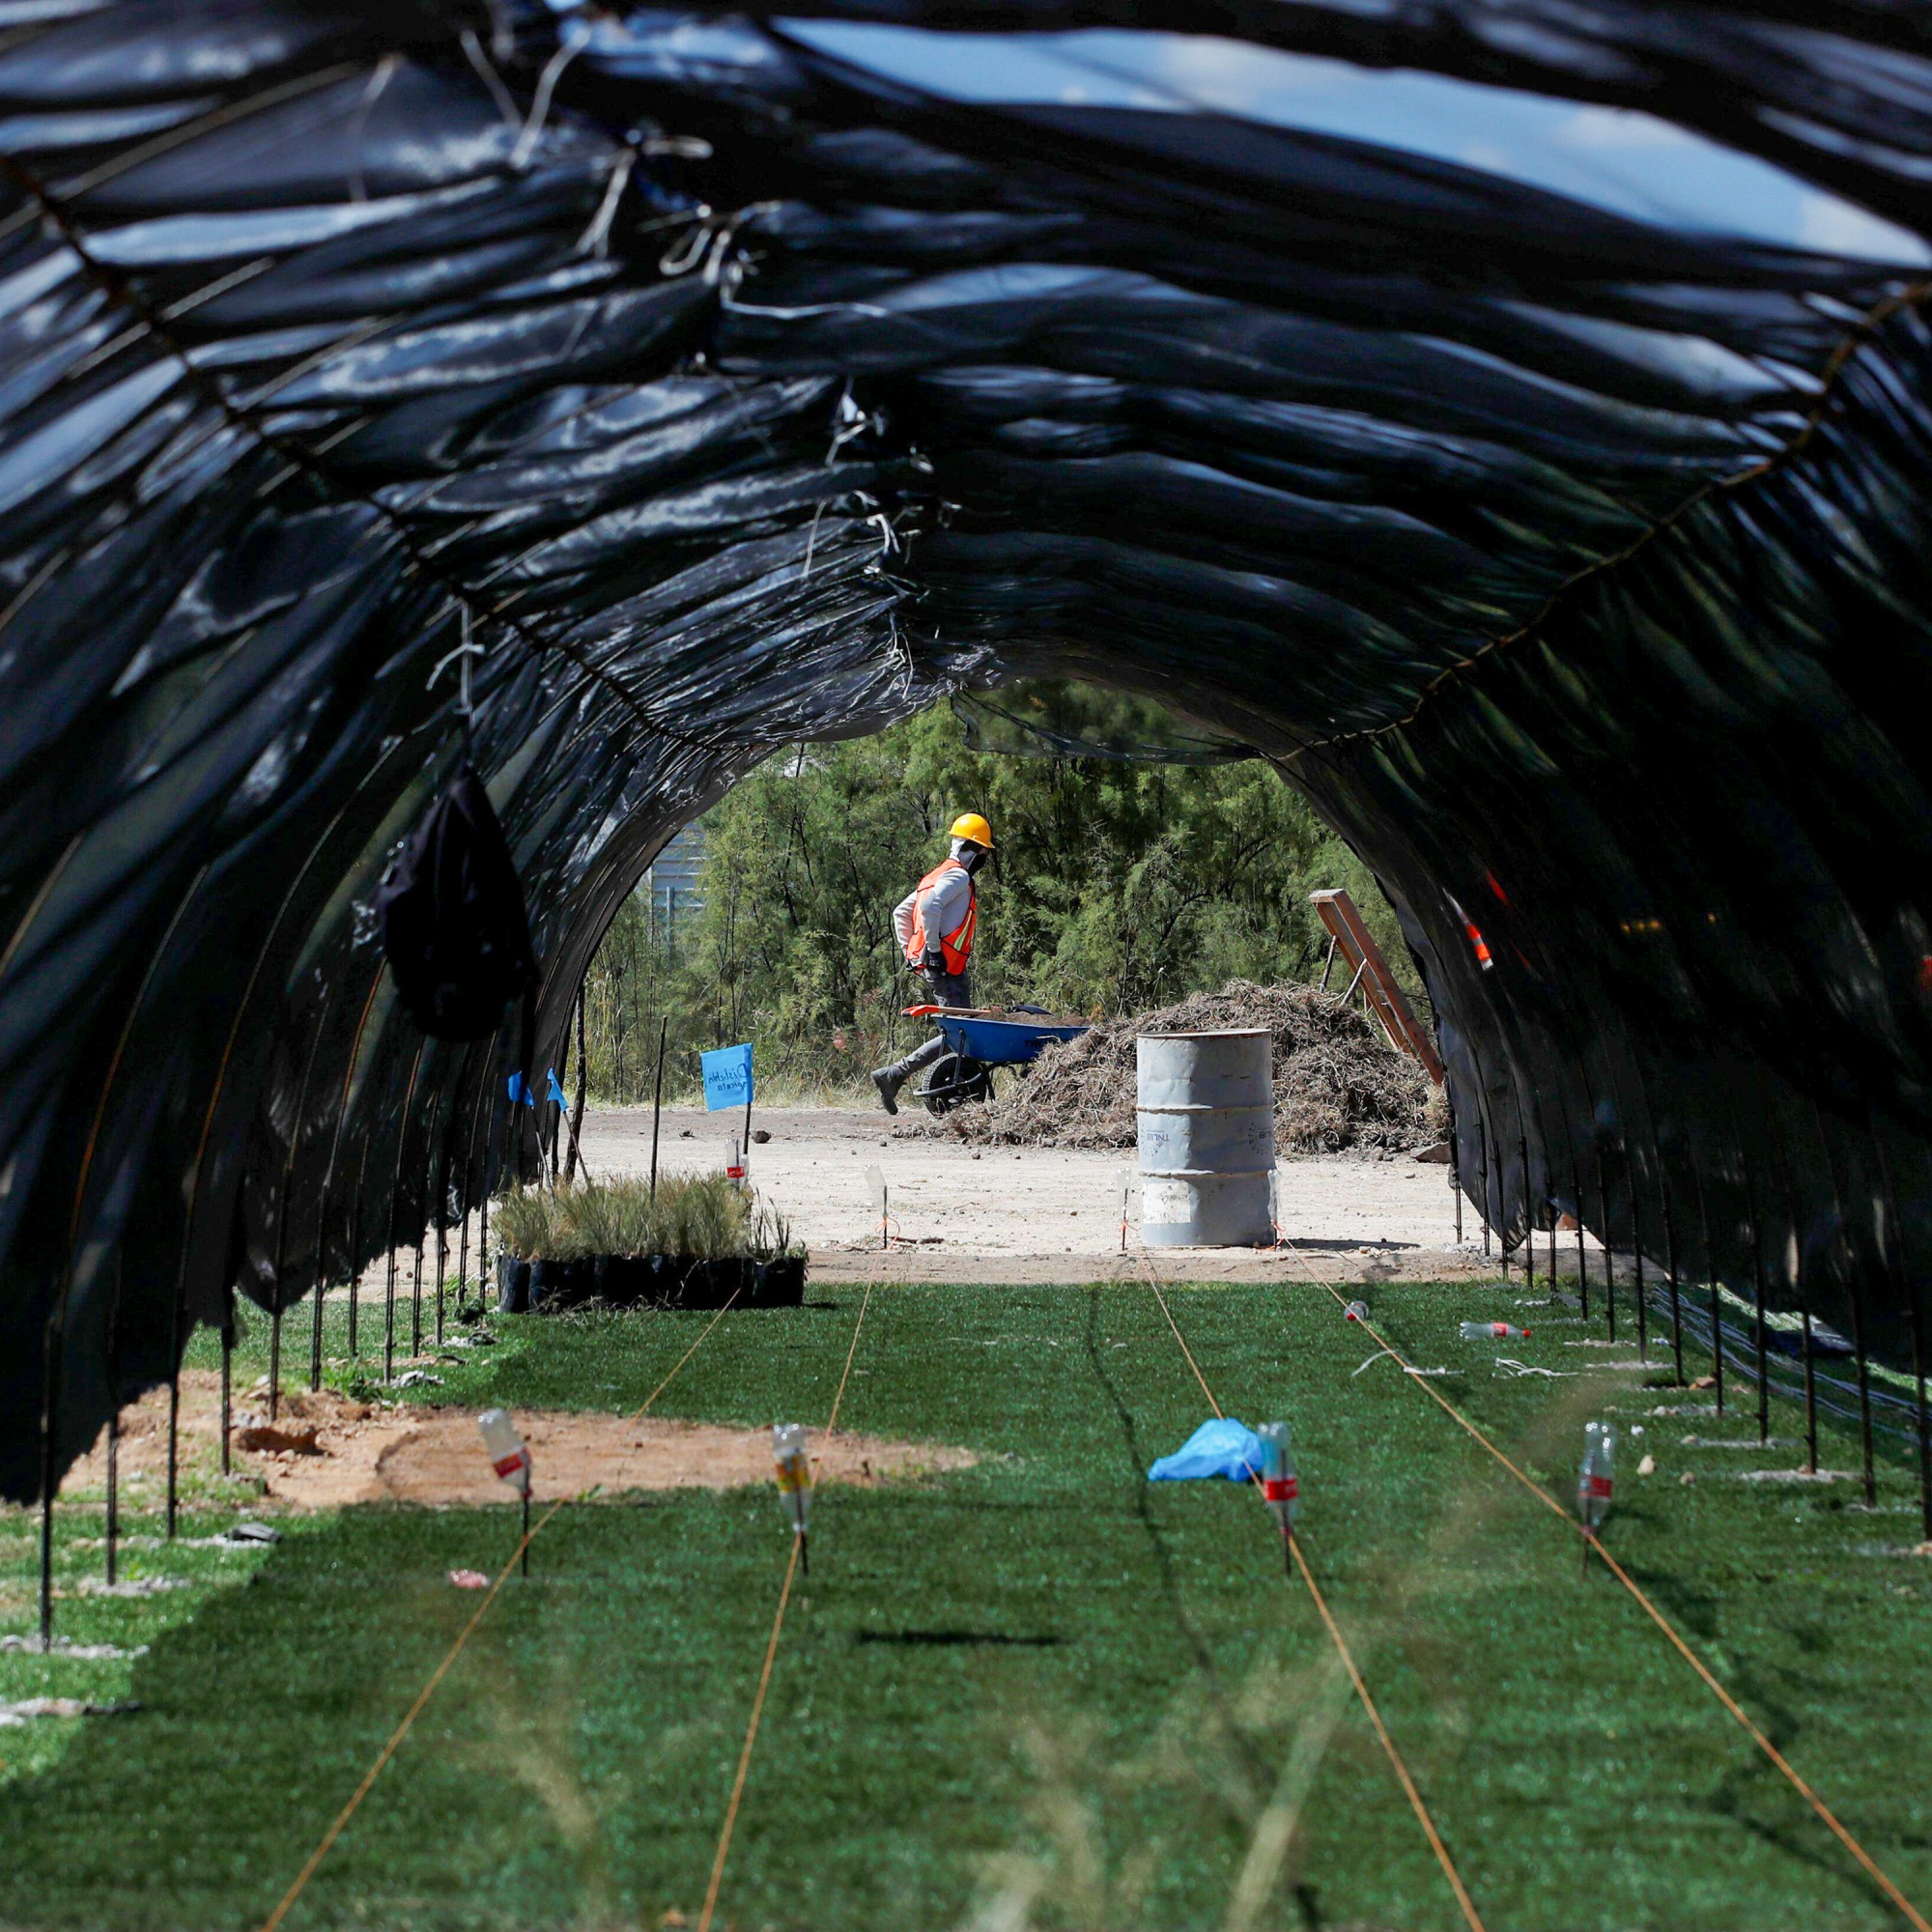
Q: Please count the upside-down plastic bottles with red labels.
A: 4